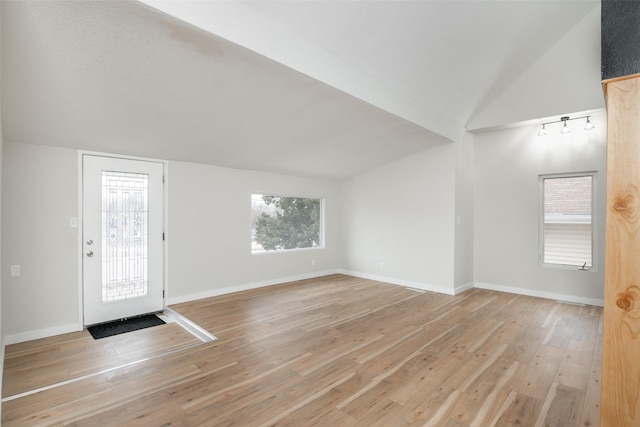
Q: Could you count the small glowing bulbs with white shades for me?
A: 3